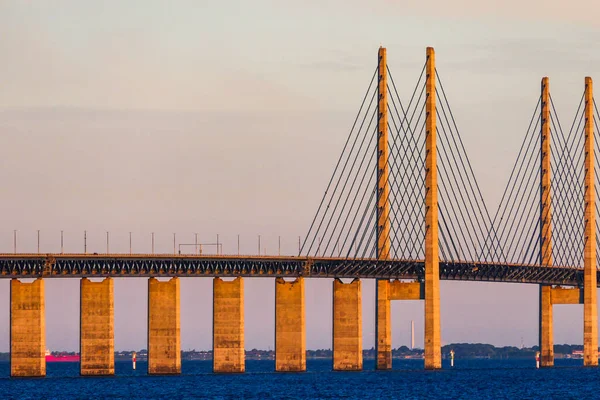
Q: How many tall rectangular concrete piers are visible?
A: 6